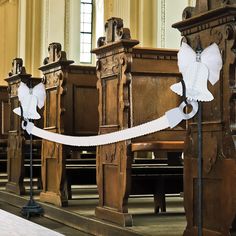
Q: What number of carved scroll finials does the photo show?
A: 4